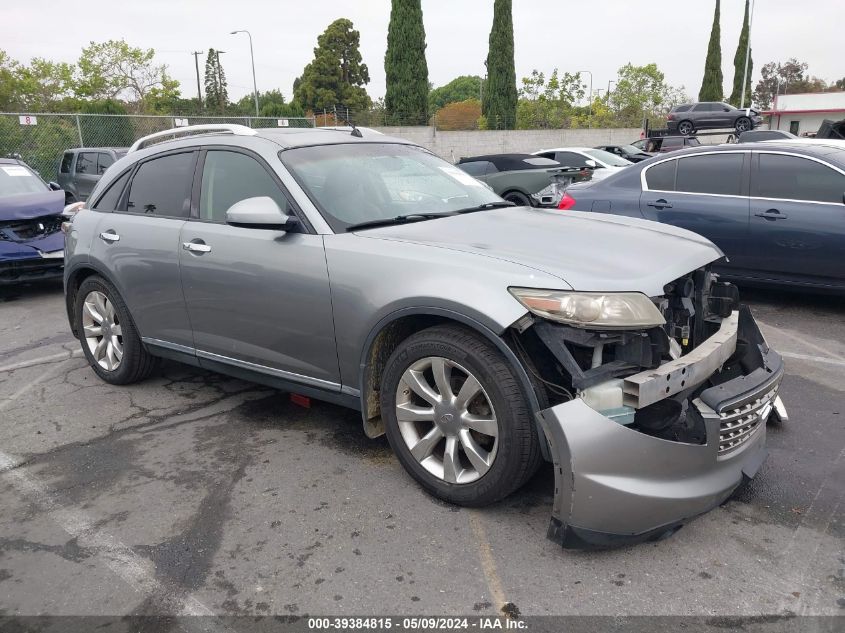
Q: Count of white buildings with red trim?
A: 1